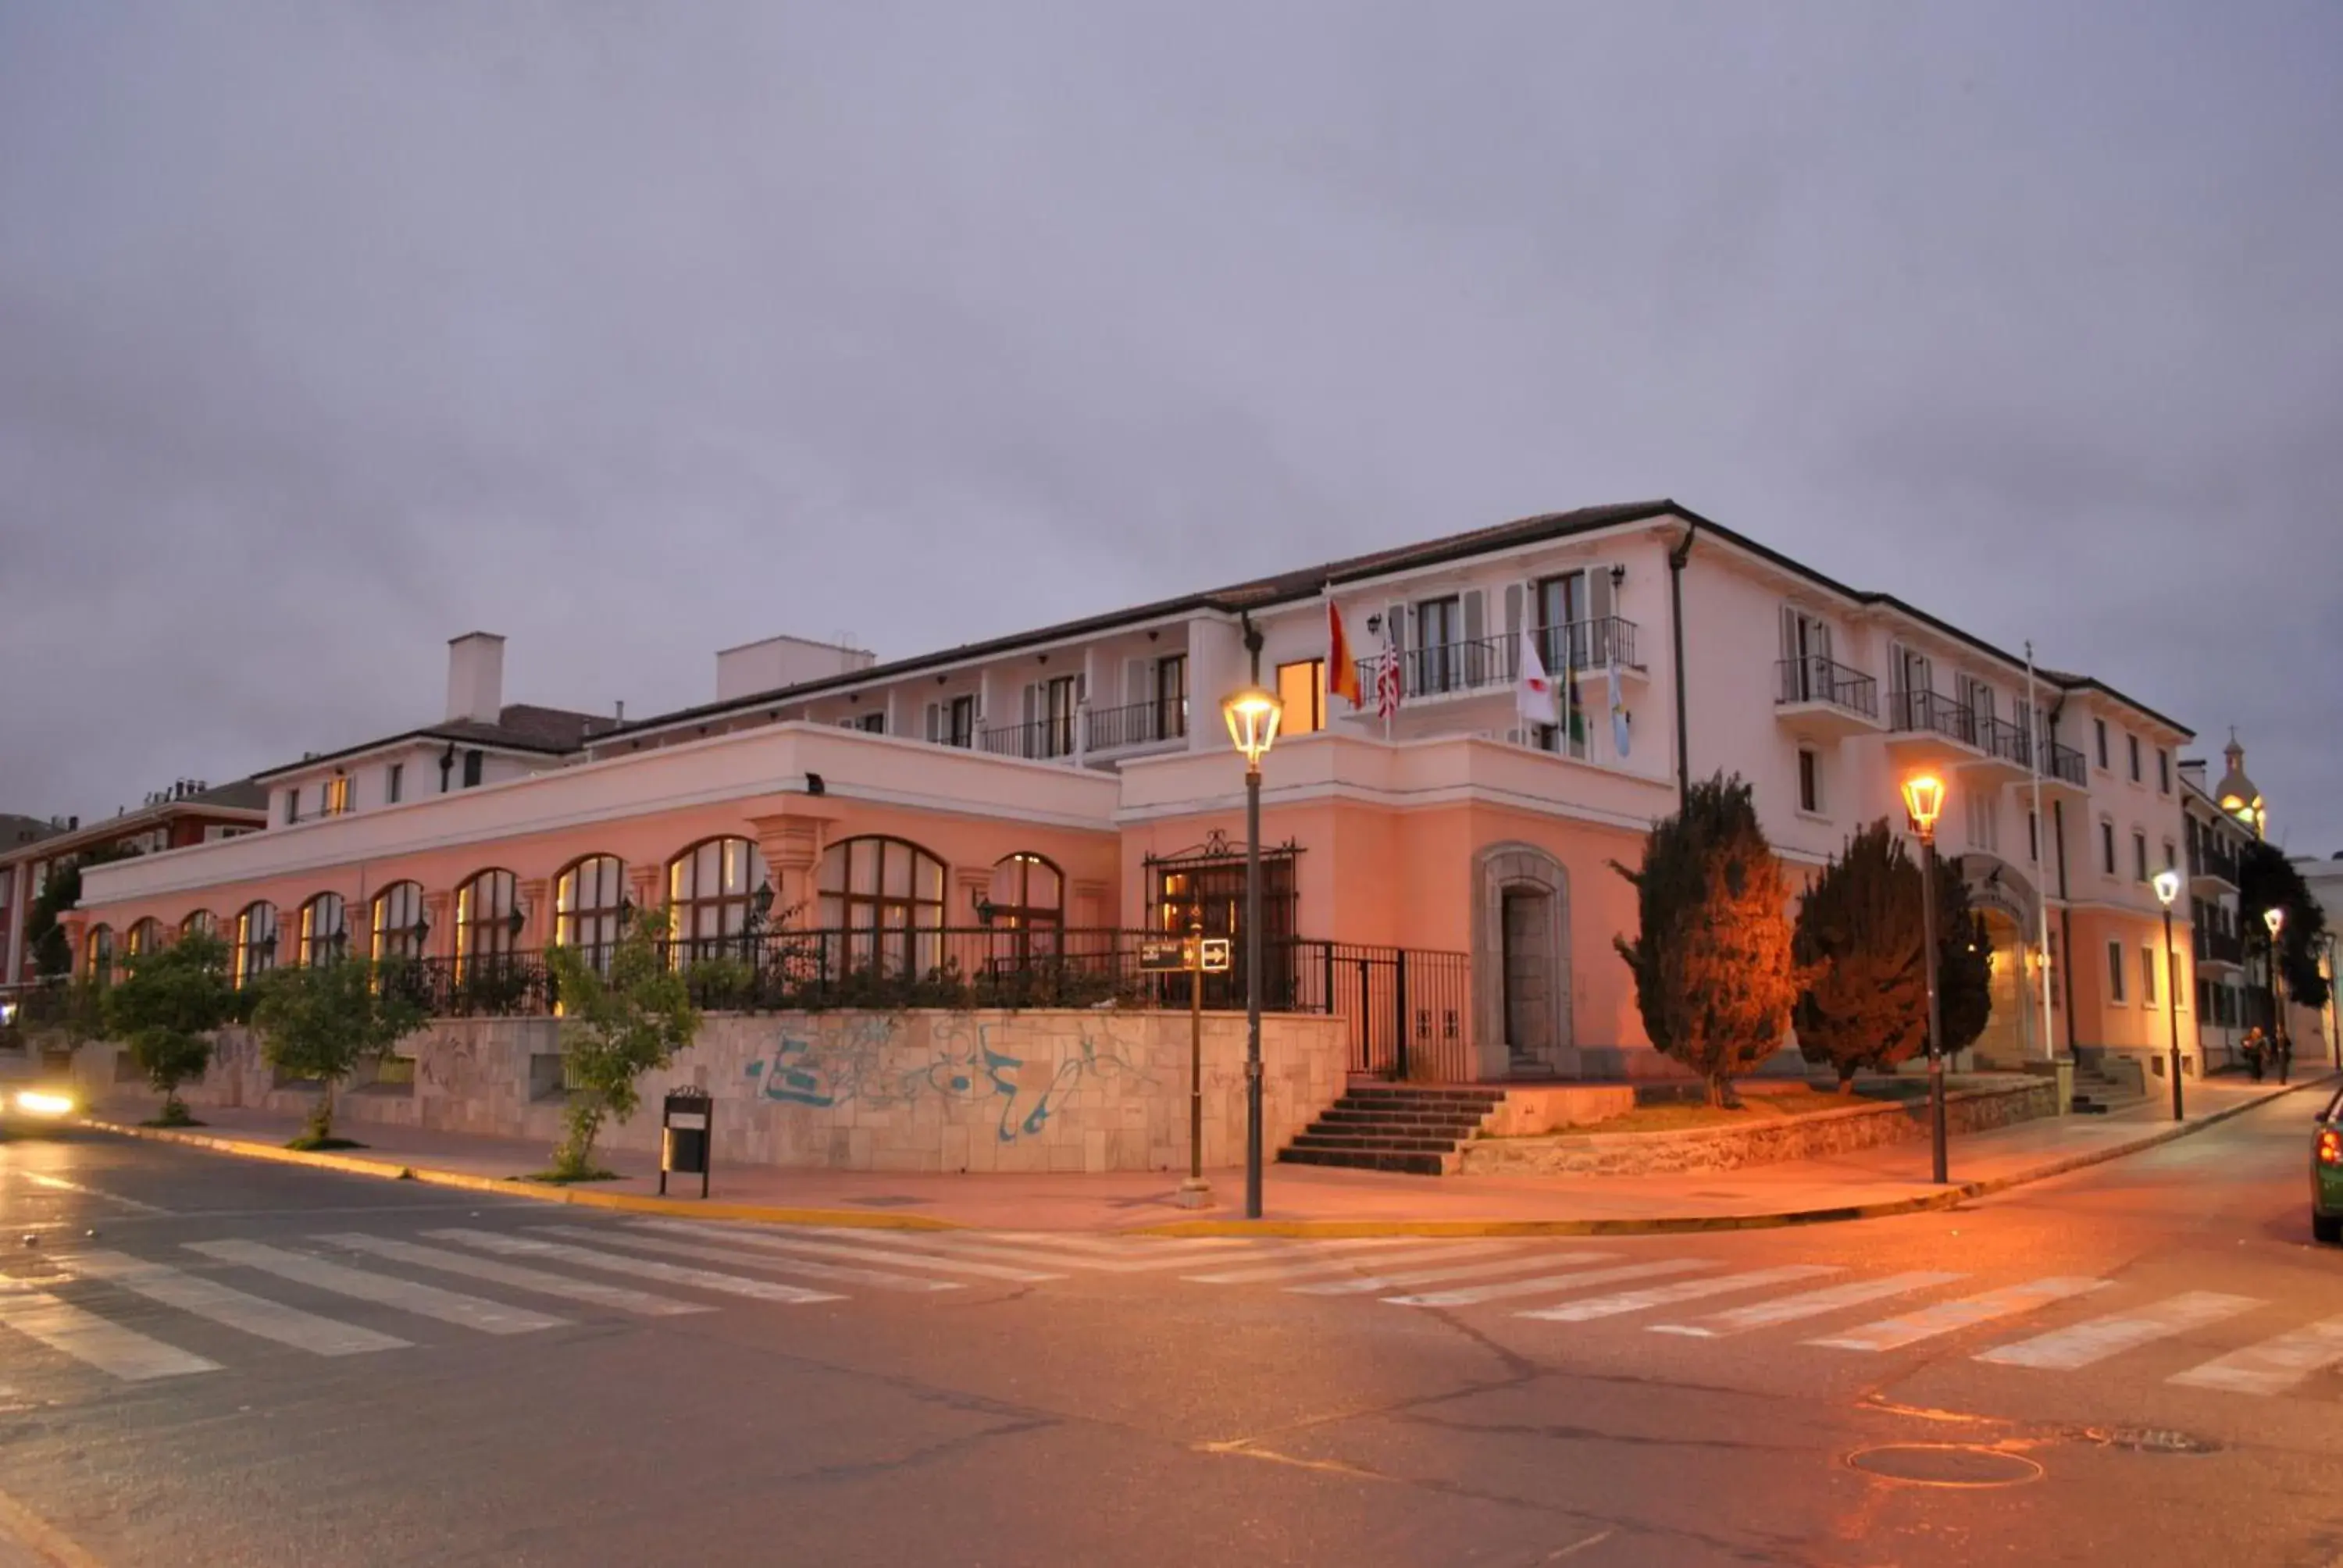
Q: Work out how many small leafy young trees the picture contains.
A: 3